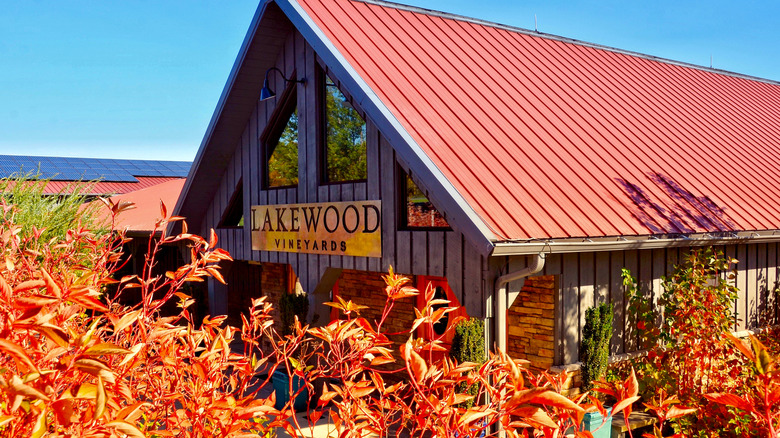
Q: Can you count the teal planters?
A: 2